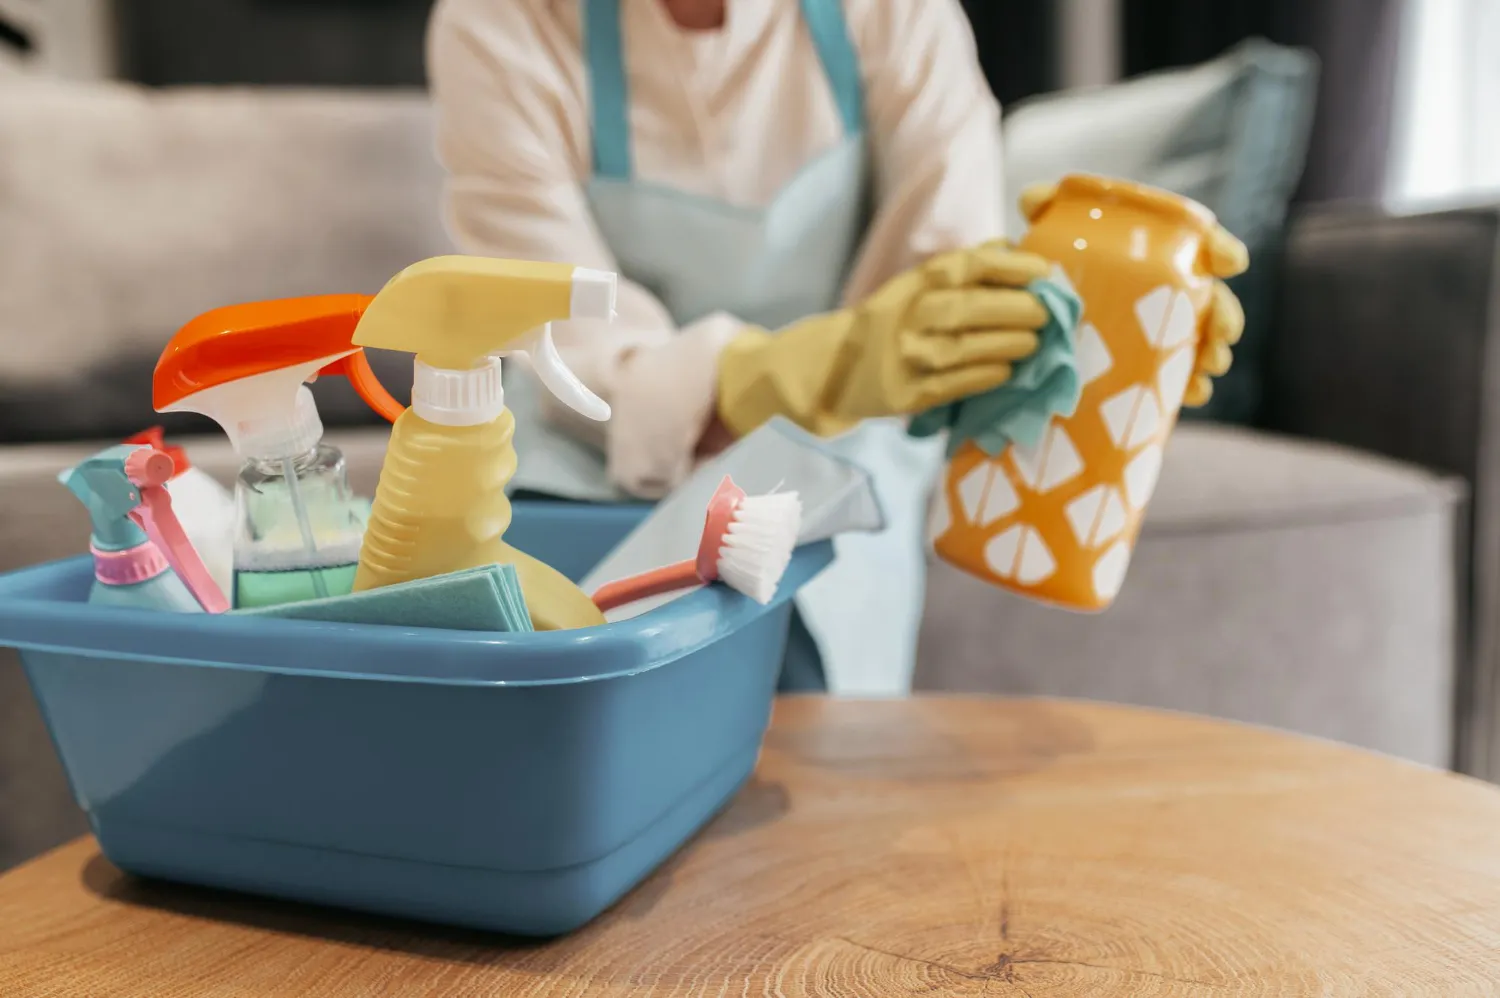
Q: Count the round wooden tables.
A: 1